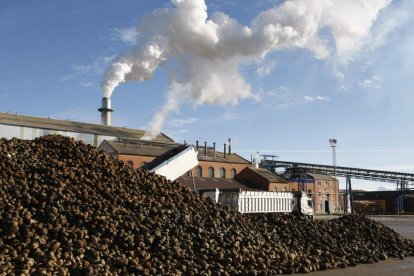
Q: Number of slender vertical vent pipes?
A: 5